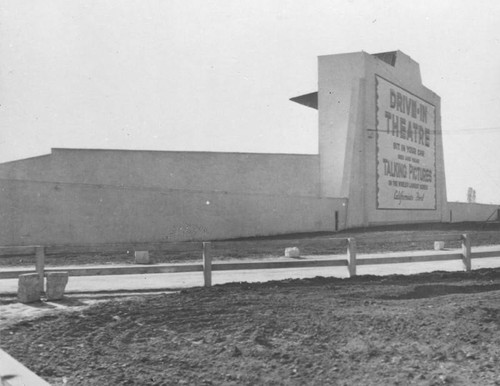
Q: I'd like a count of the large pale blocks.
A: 5